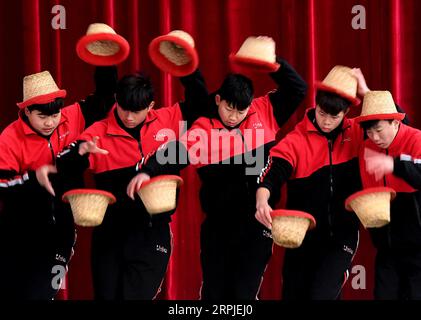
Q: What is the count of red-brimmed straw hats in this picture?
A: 10